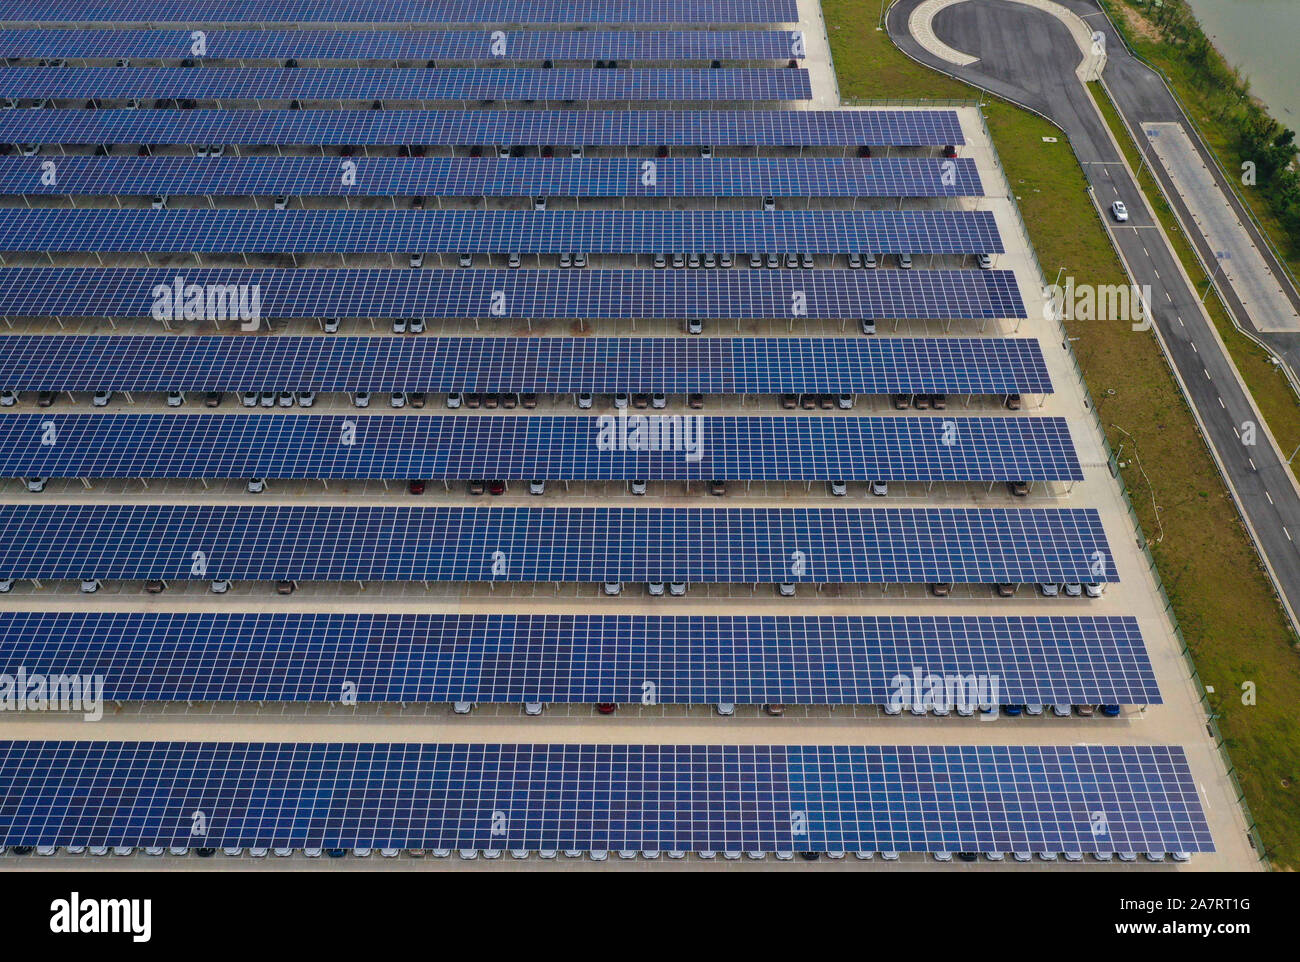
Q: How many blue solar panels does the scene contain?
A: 12